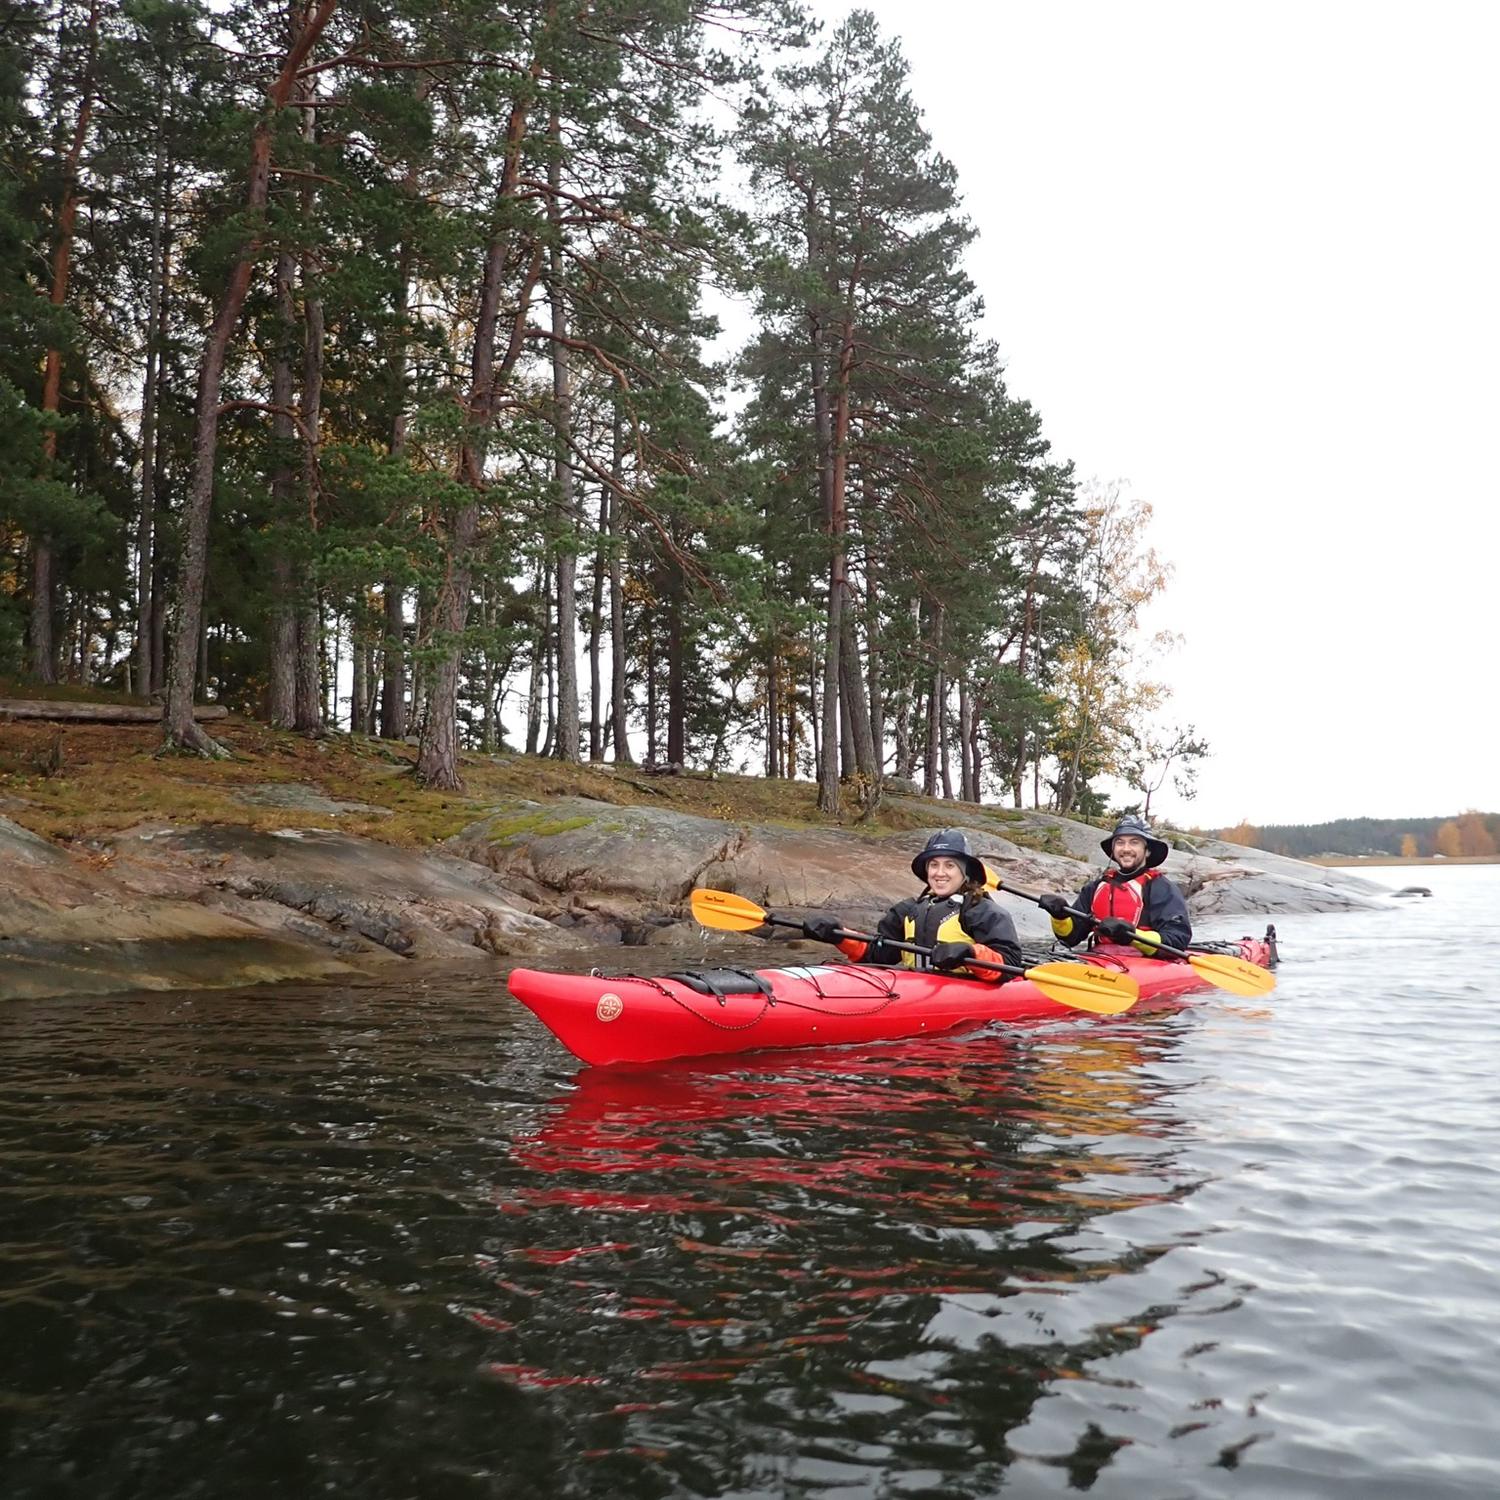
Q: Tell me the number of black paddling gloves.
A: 4